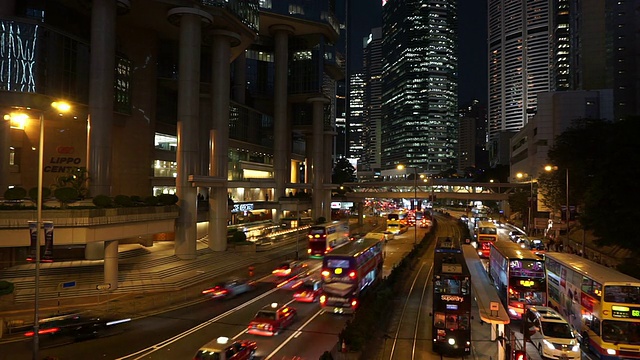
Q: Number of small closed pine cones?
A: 0